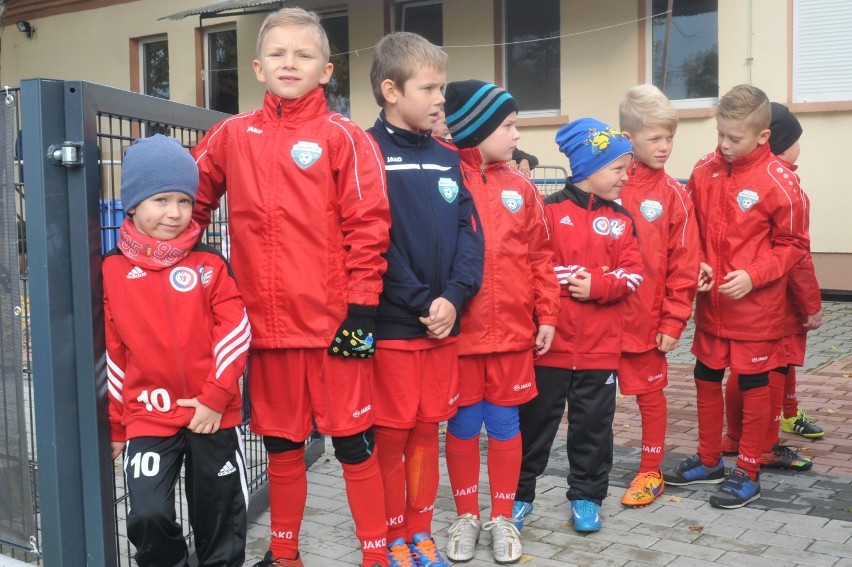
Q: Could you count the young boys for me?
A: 8